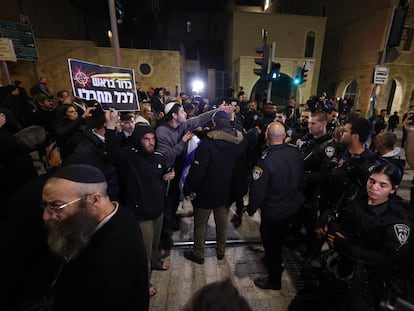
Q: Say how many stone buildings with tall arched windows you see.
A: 2